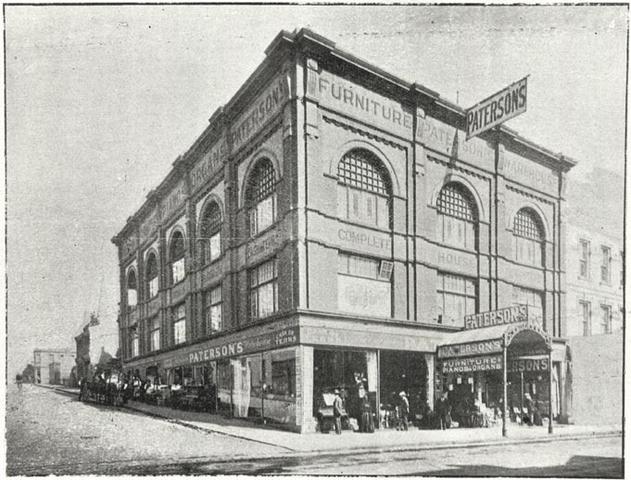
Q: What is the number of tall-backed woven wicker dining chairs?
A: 0